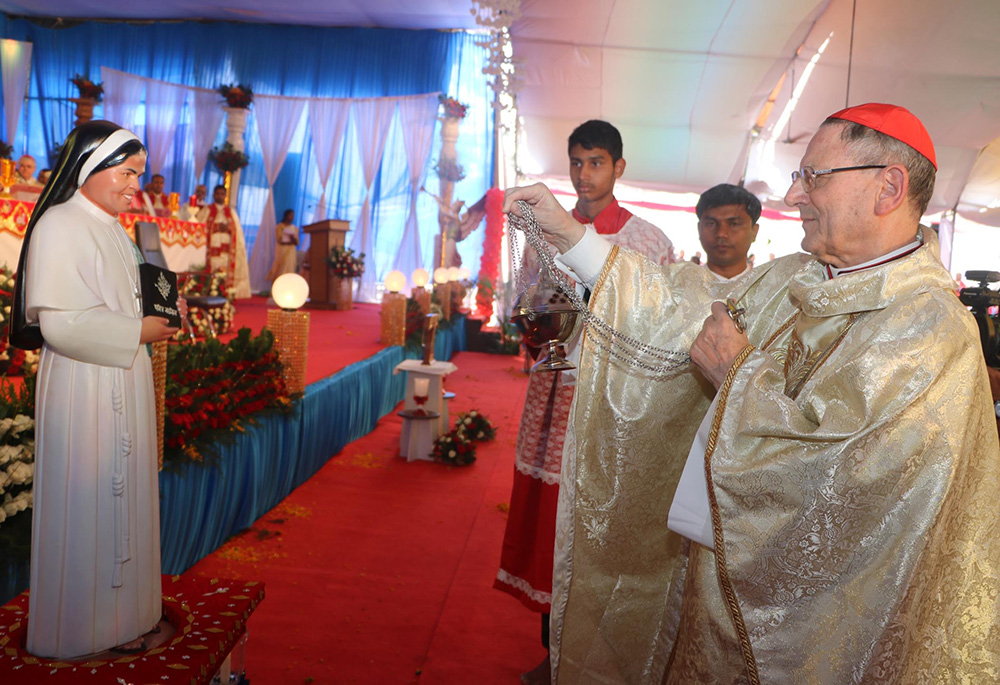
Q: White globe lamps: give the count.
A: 6